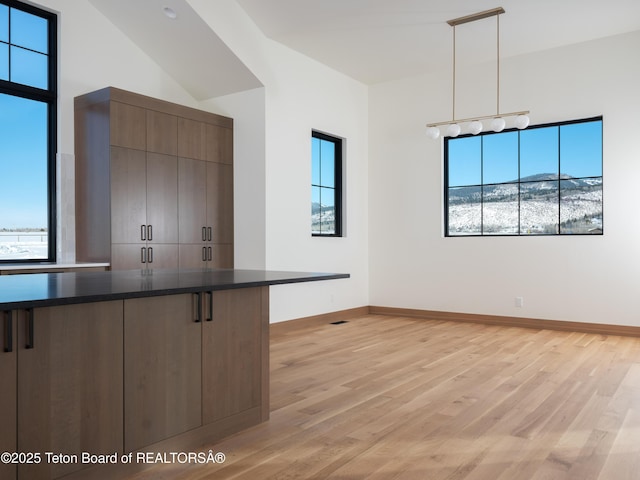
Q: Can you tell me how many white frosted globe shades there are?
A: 5